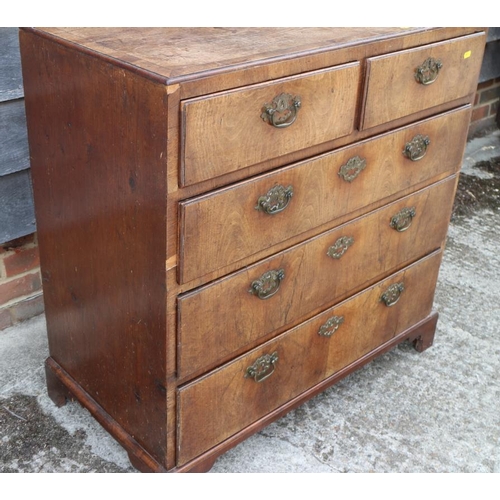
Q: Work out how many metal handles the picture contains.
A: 8